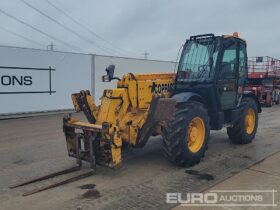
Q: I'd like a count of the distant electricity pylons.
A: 2